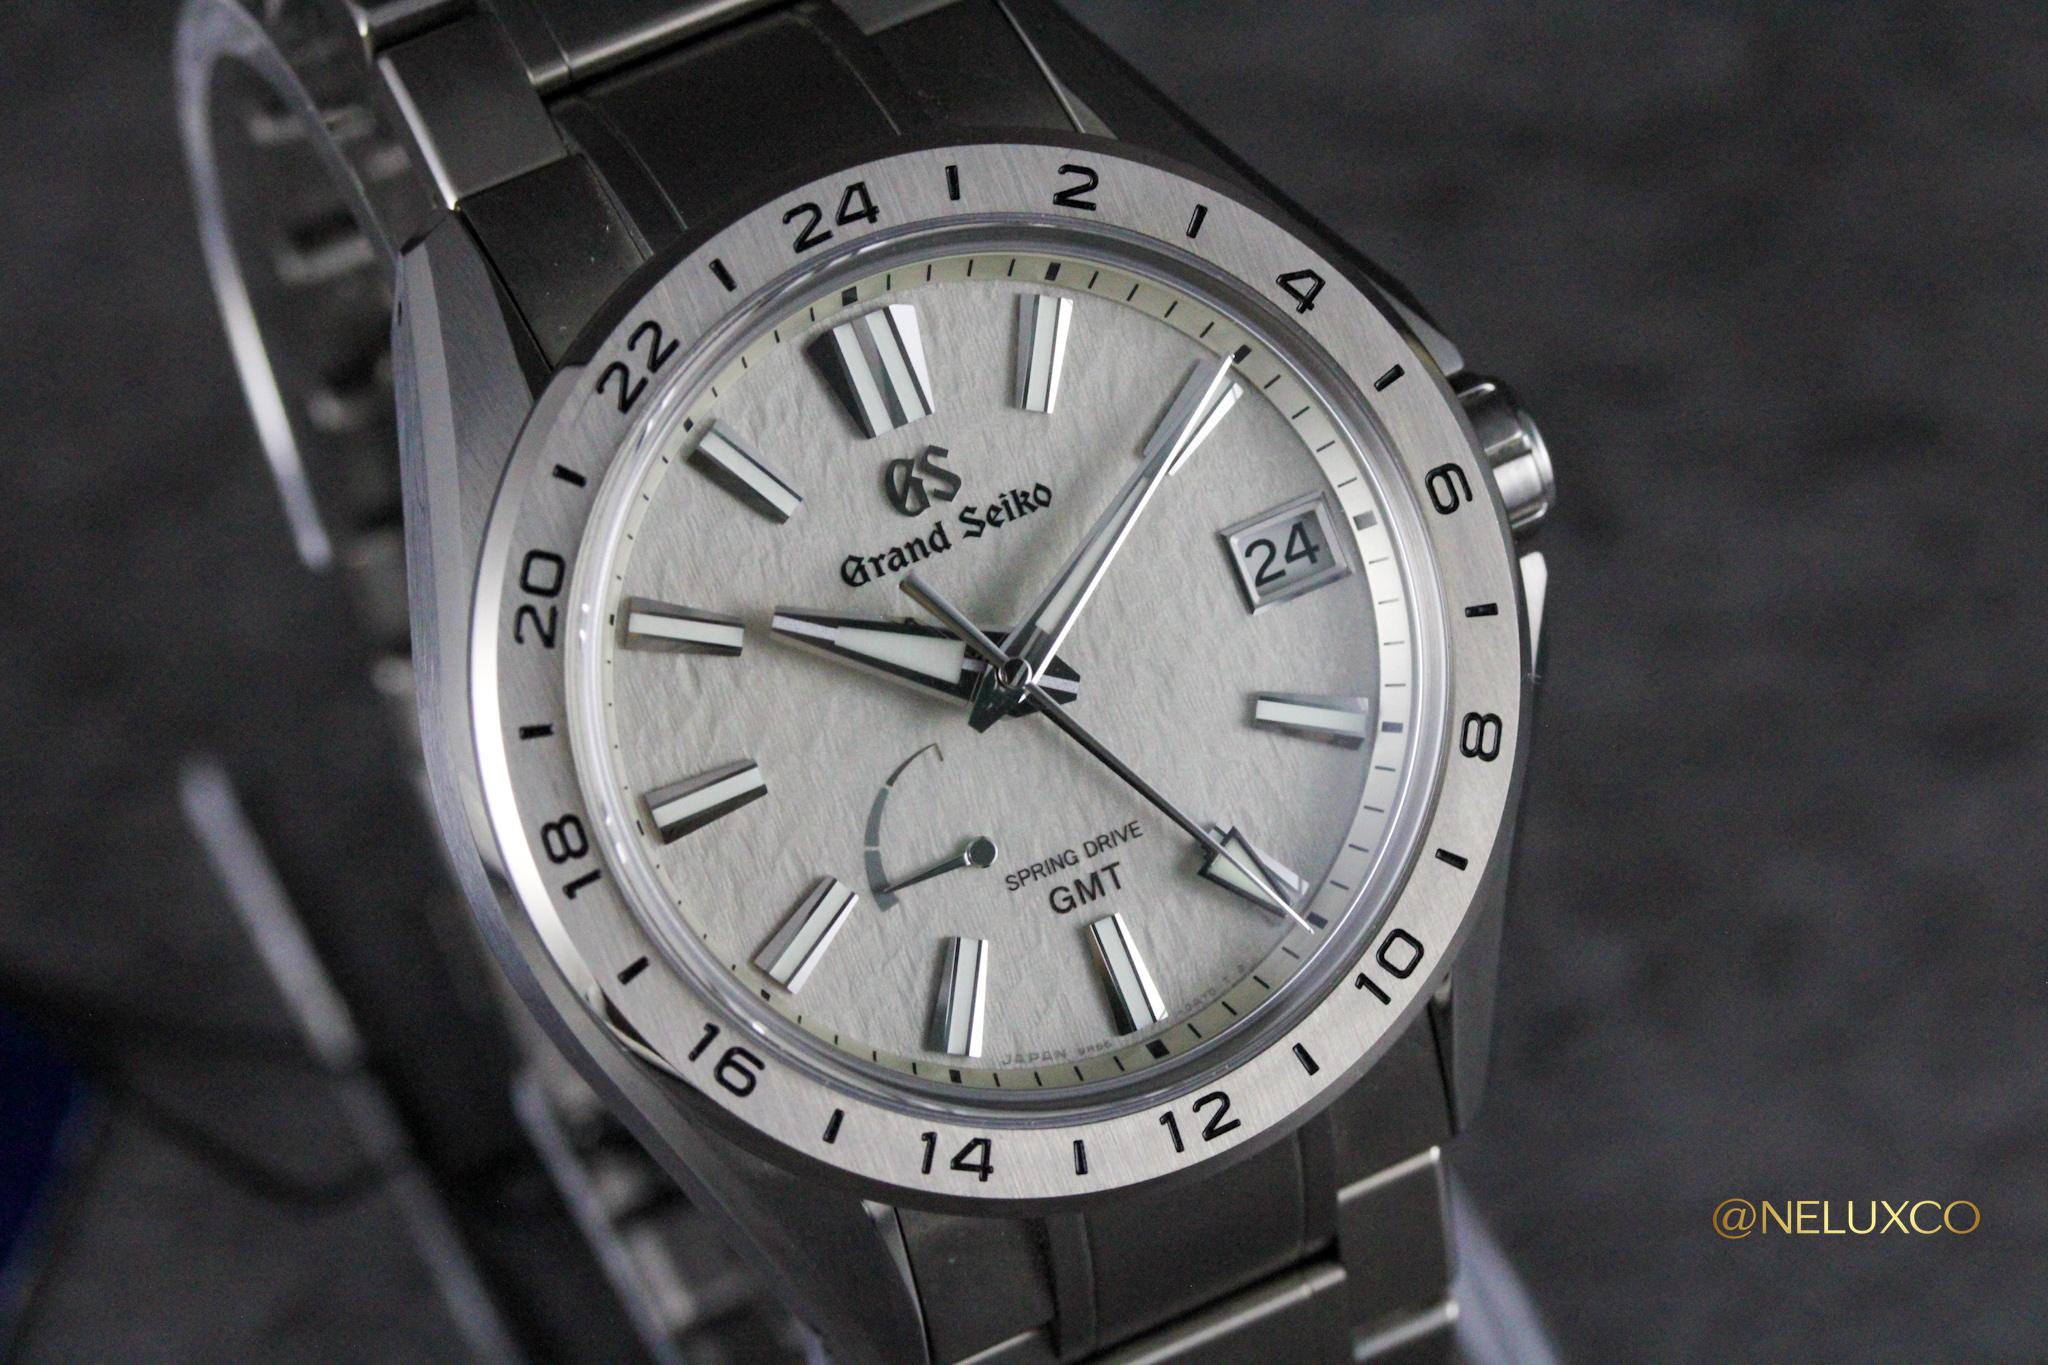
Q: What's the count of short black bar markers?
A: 12